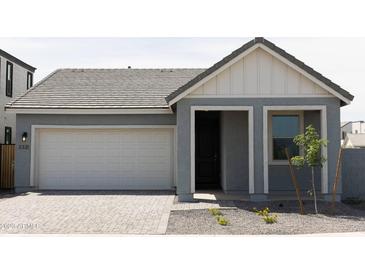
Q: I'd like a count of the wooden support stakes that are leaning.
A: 2